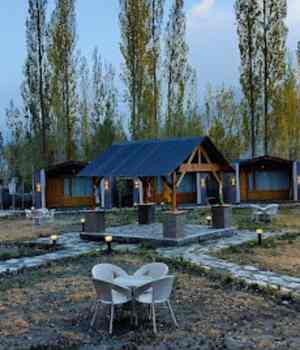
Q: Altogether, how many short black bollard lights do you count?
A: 5